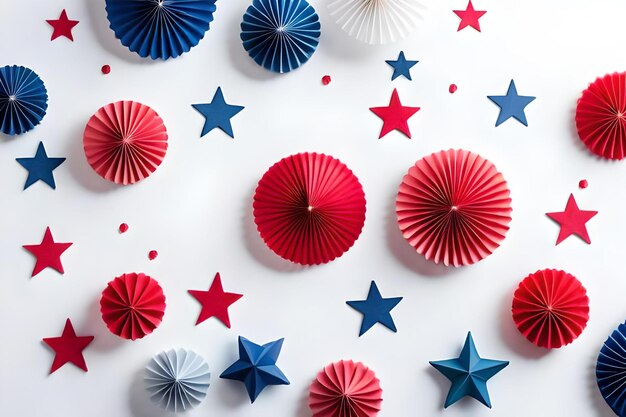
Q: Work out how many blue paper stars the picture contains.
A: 7